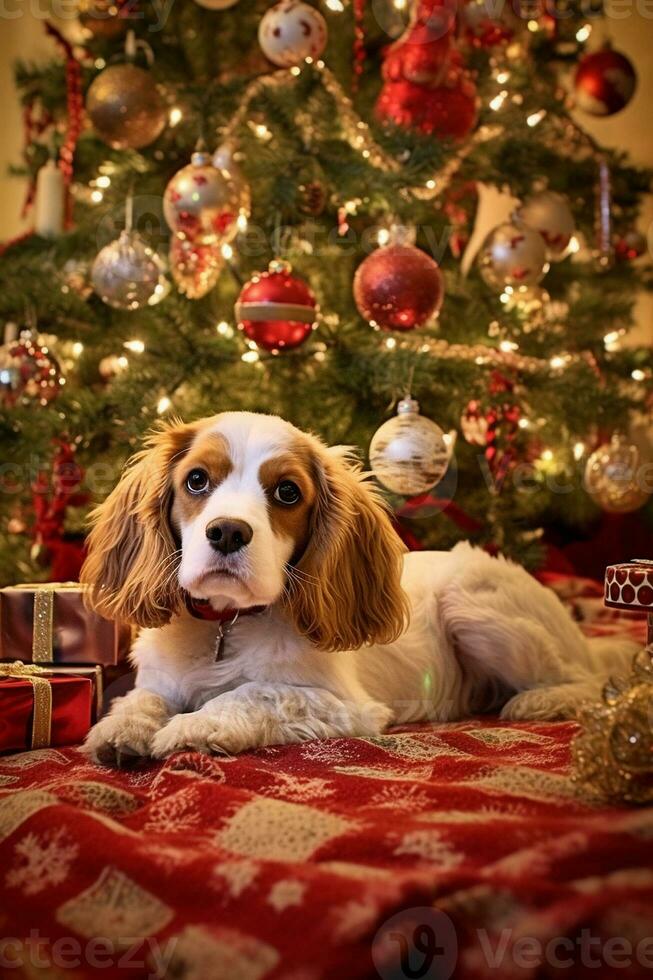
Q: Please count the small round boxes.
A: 1